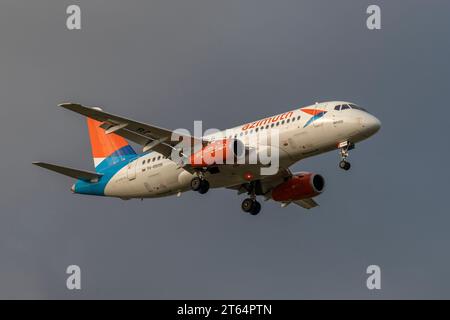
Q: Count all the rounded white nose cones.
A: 1